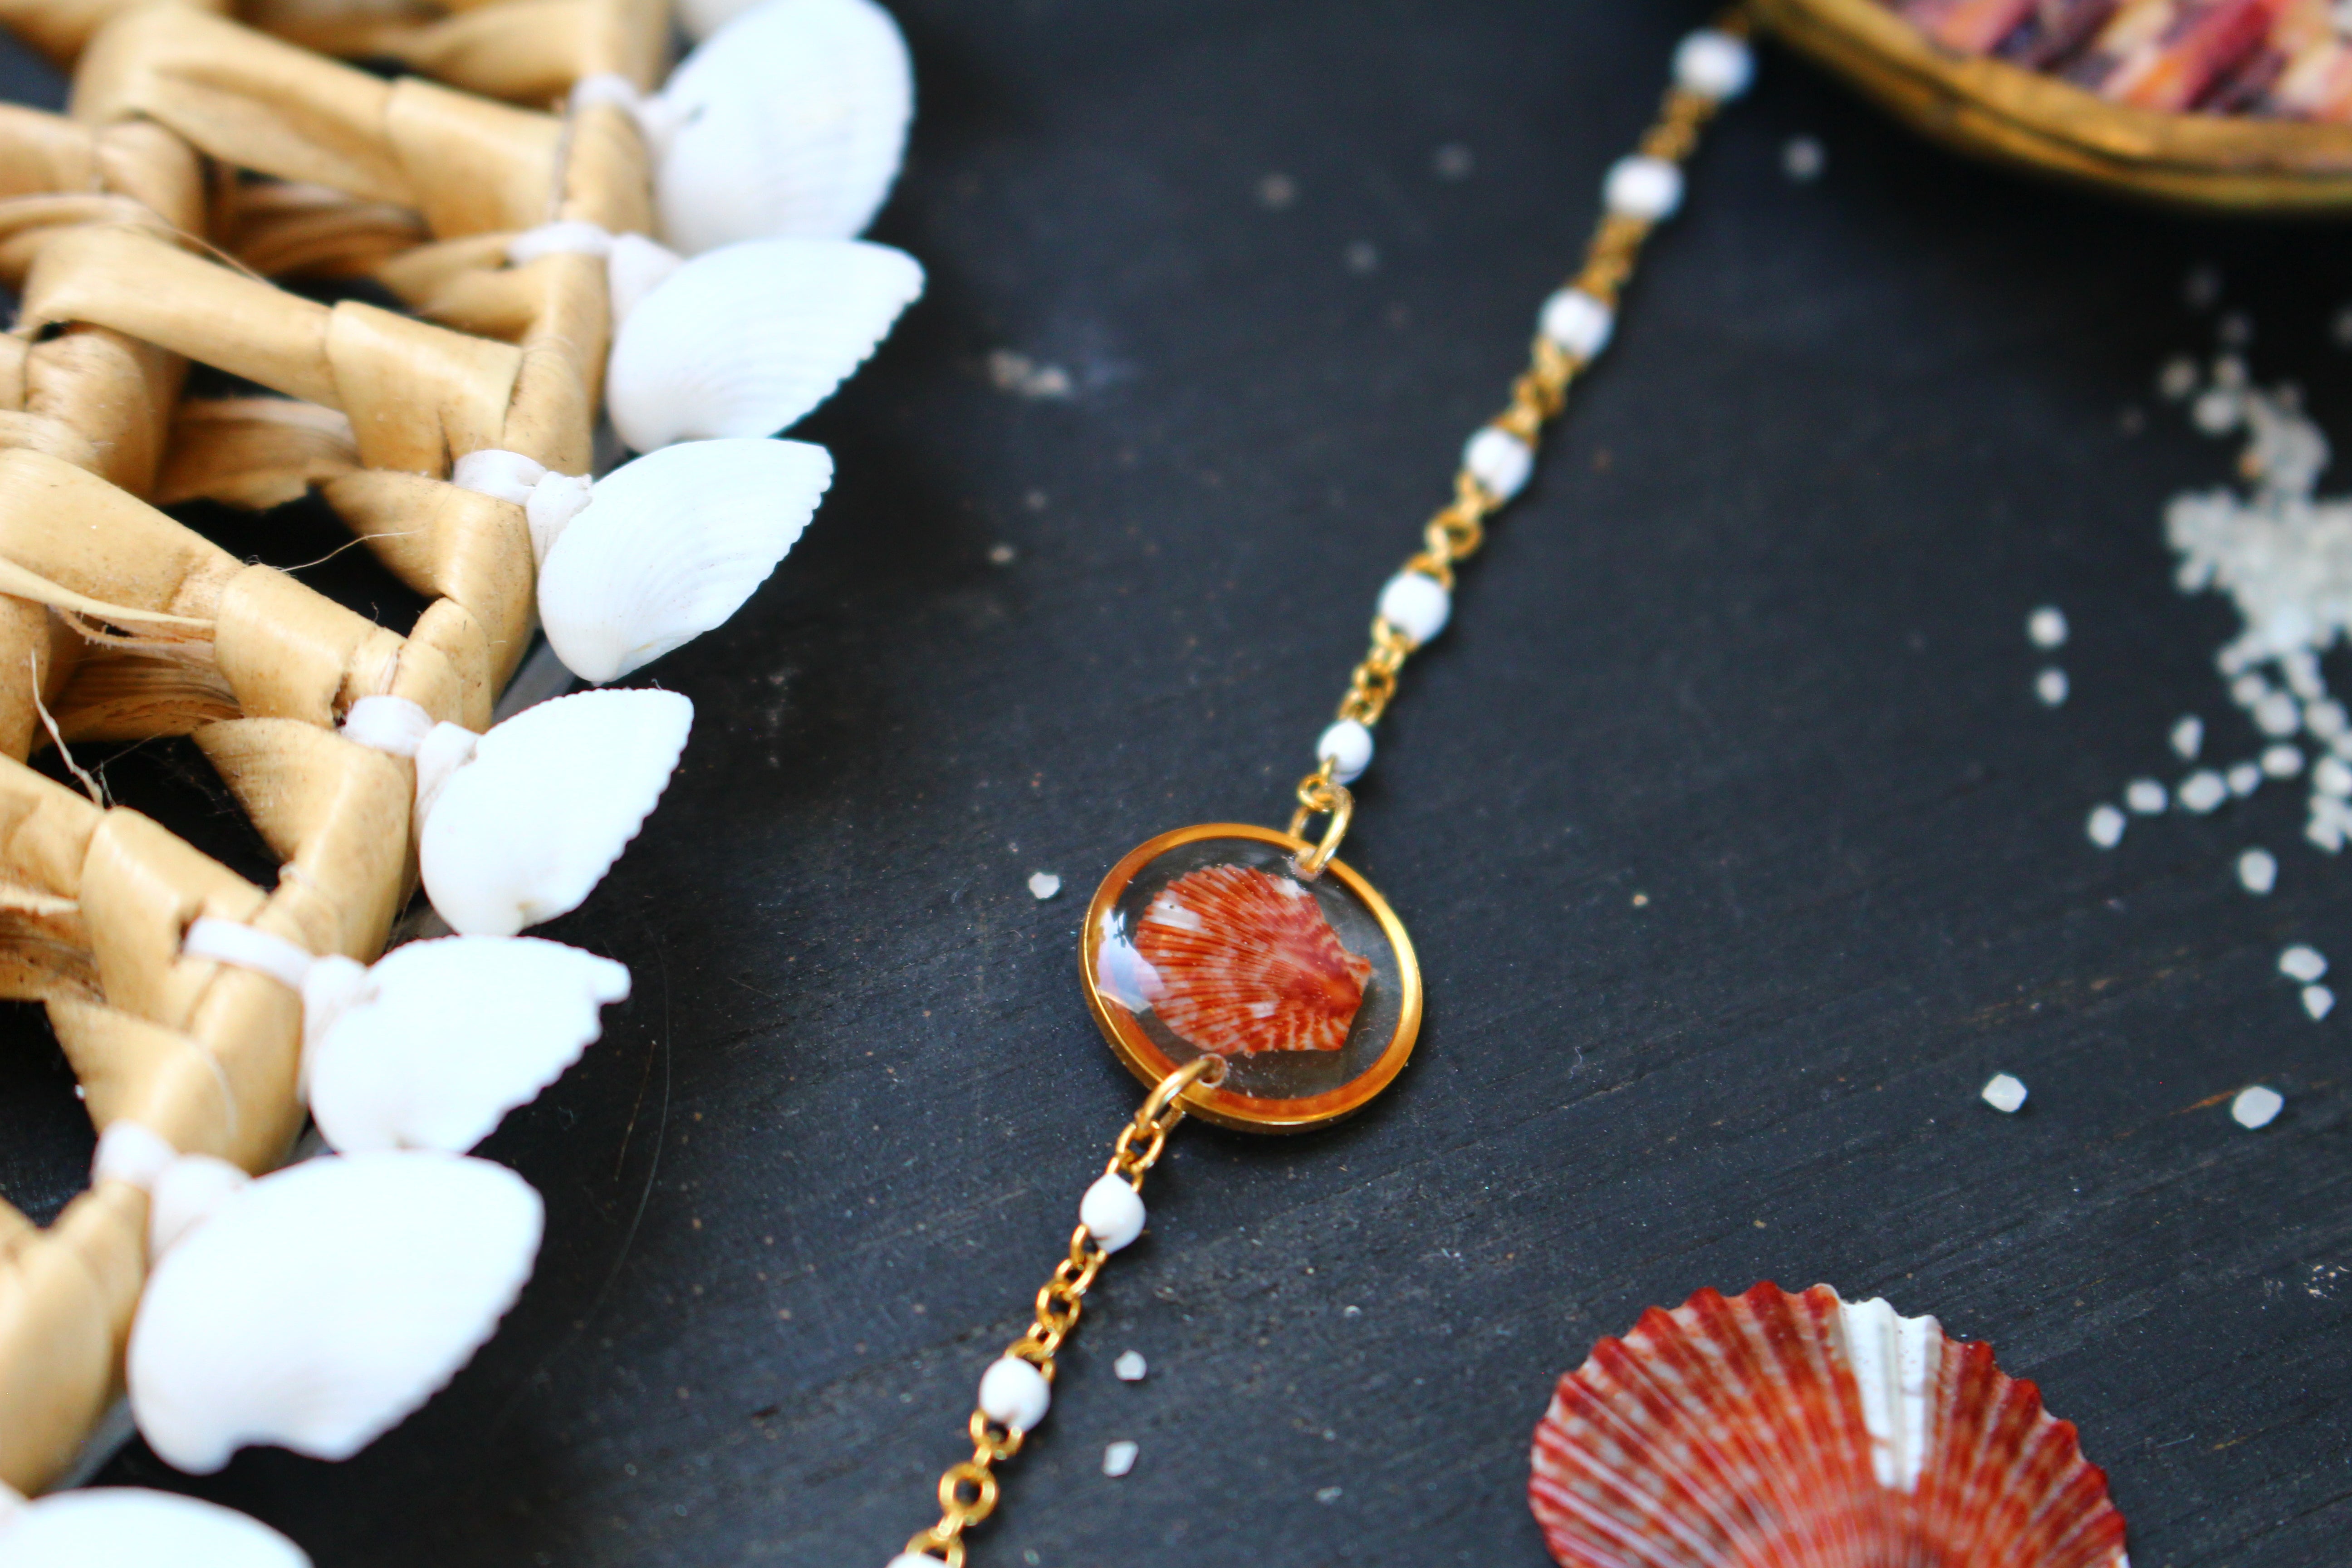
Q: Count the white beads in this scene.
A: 9